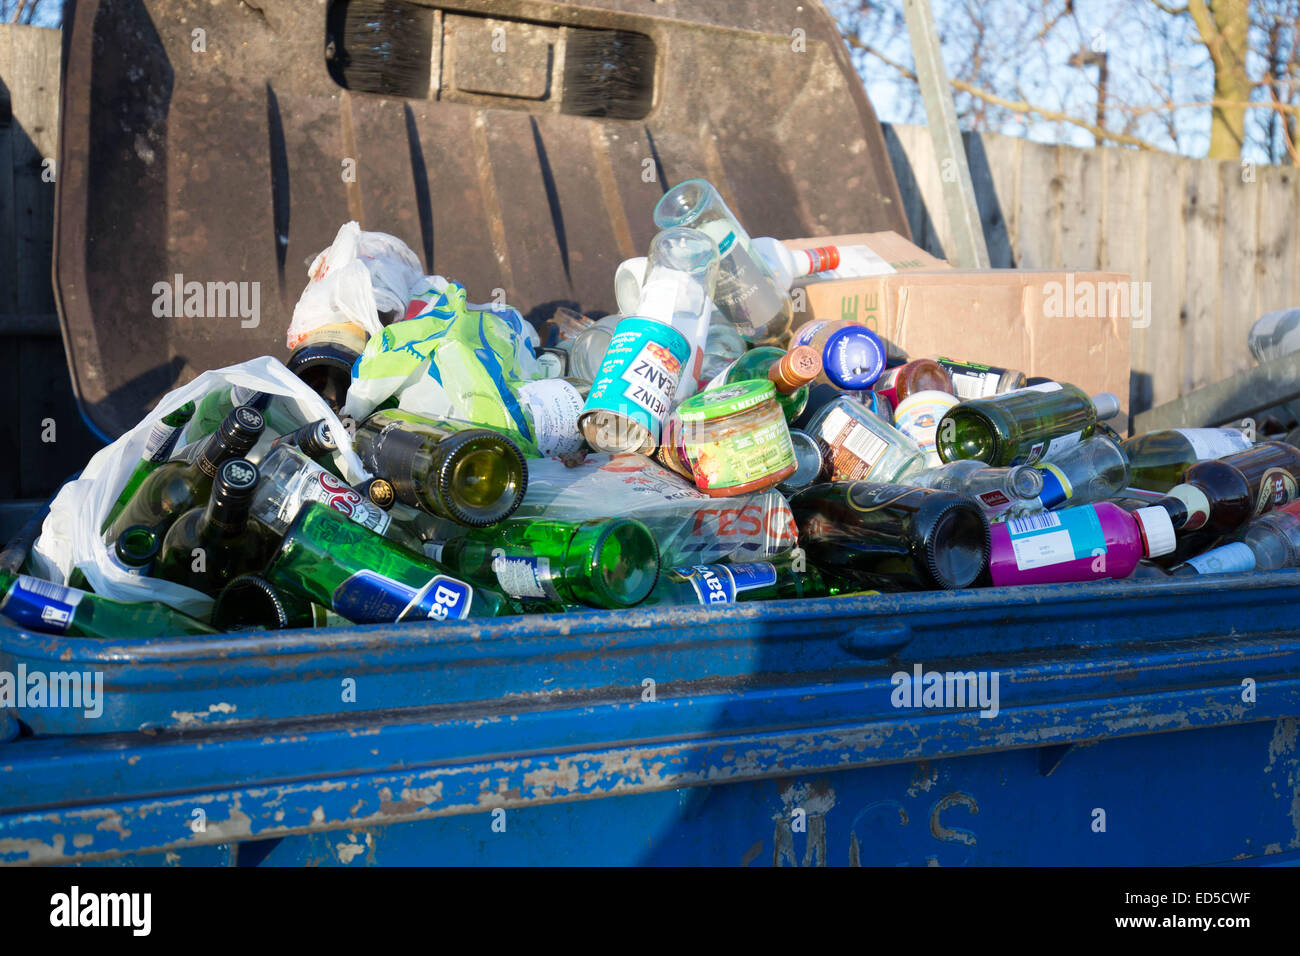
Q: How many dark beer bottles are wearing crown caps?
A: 0